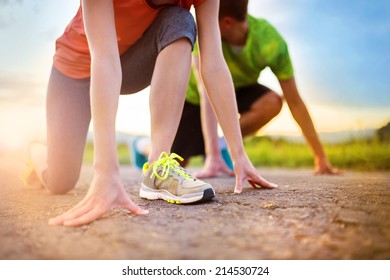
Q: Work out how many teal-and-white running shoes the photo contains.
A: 2